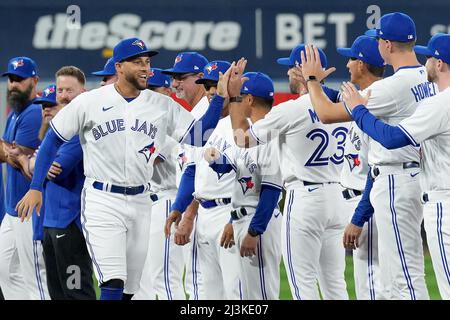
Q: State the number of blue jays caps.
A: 12